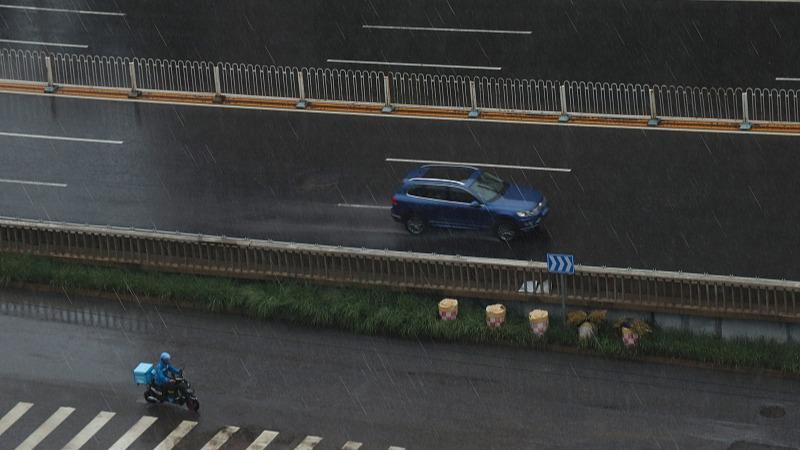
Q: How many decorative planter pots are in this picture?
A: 5